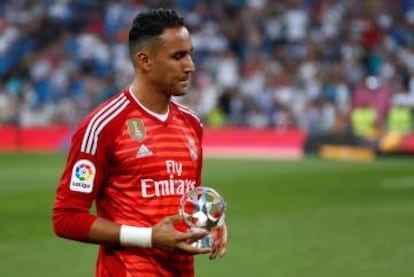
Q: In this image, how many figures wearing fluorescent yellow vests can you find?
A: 2